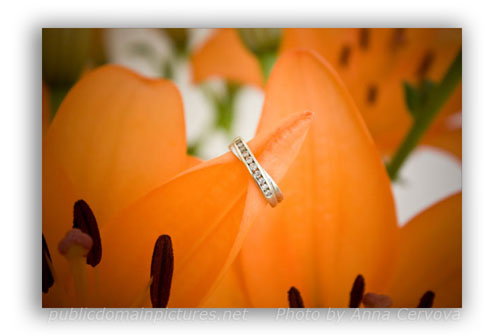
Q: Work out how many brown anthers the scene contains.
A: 6